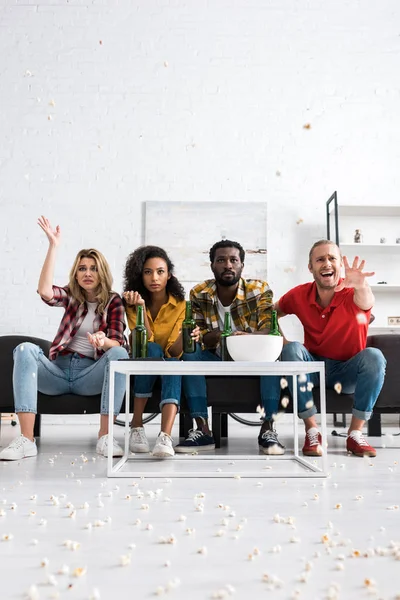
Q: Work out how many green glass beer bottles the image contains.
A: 4